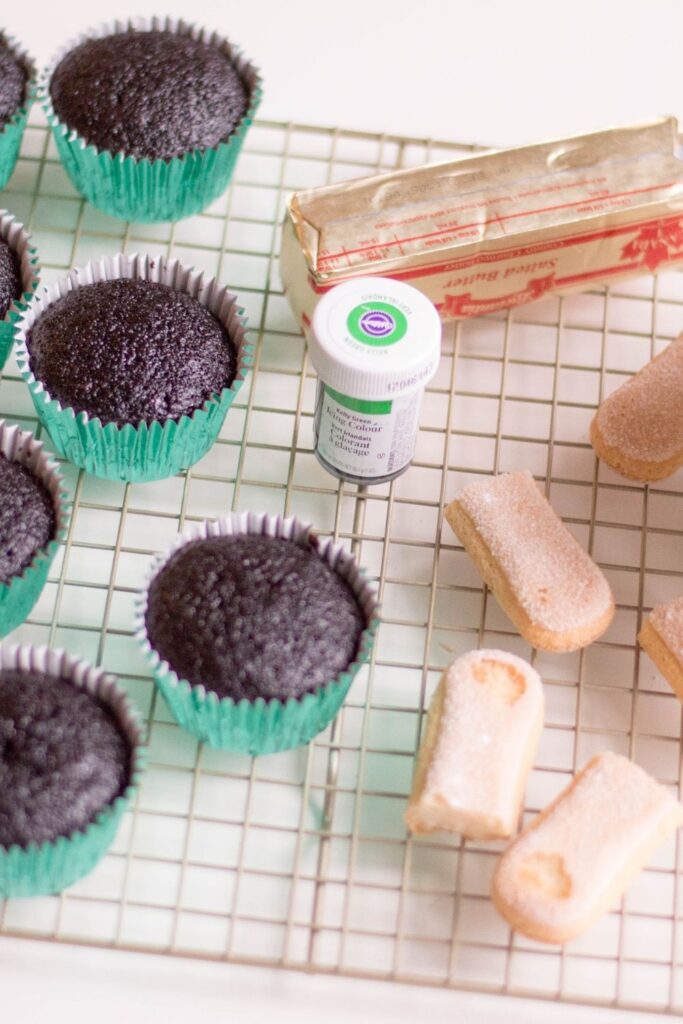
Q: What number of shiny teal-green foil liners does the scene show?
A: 7